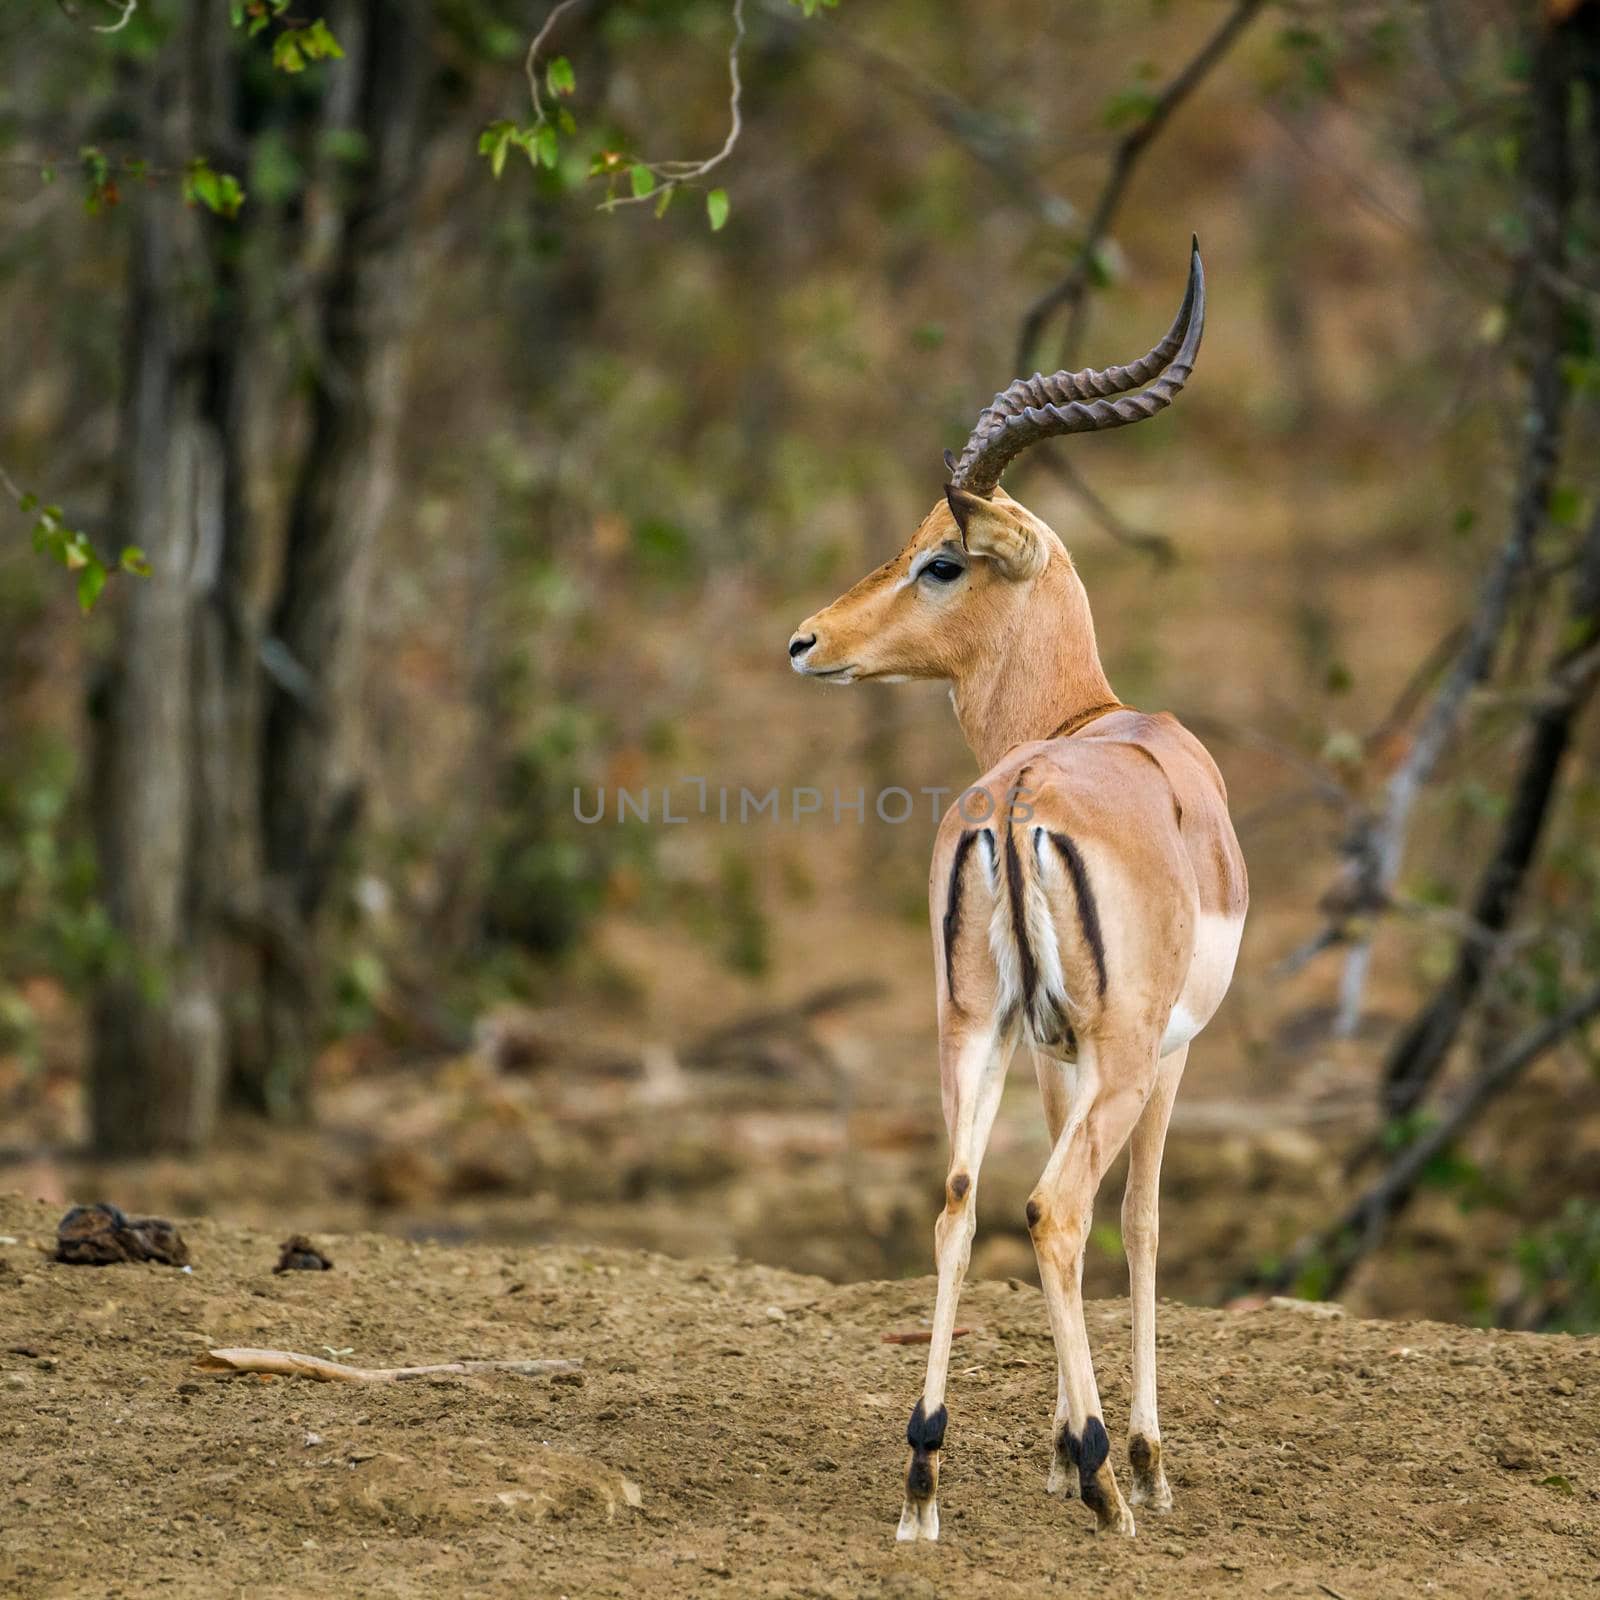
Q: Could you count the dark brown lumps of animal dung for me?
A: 2